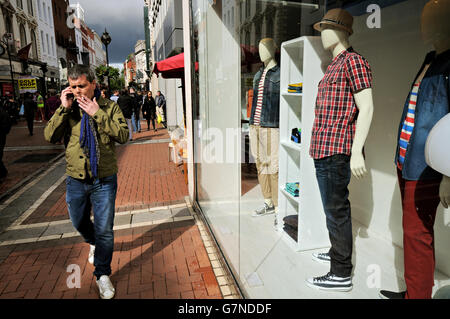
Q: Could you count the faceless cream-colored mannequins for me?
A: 3